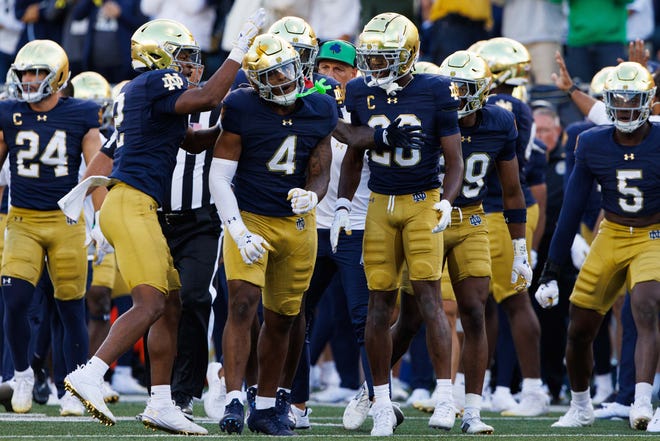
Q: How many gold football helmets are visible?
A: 13